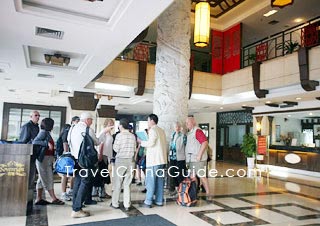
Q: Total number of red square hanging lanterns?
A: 0